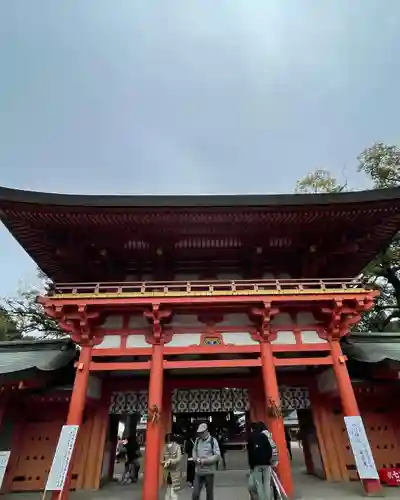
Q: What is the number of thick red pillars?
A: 4